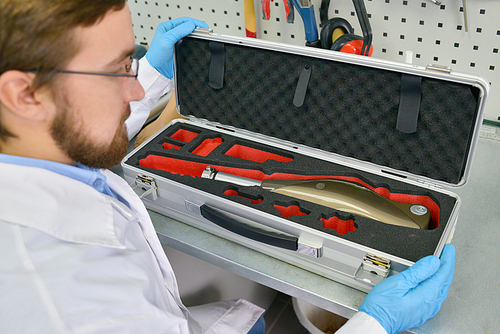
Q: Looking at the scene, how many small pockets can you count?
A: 7